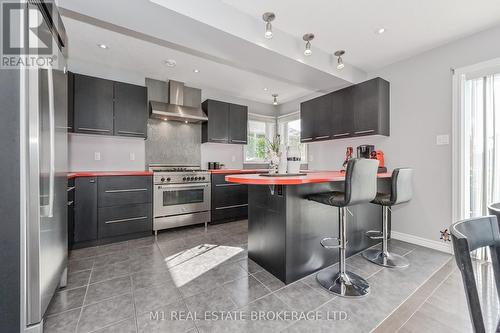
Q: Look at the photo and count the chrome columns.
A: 2